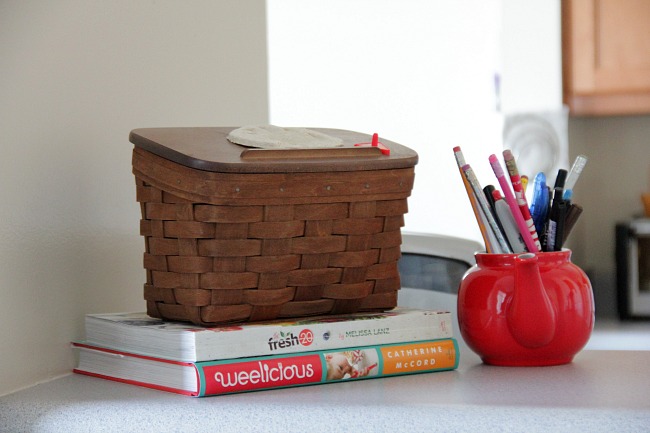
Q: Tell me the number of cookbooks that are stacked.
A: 2